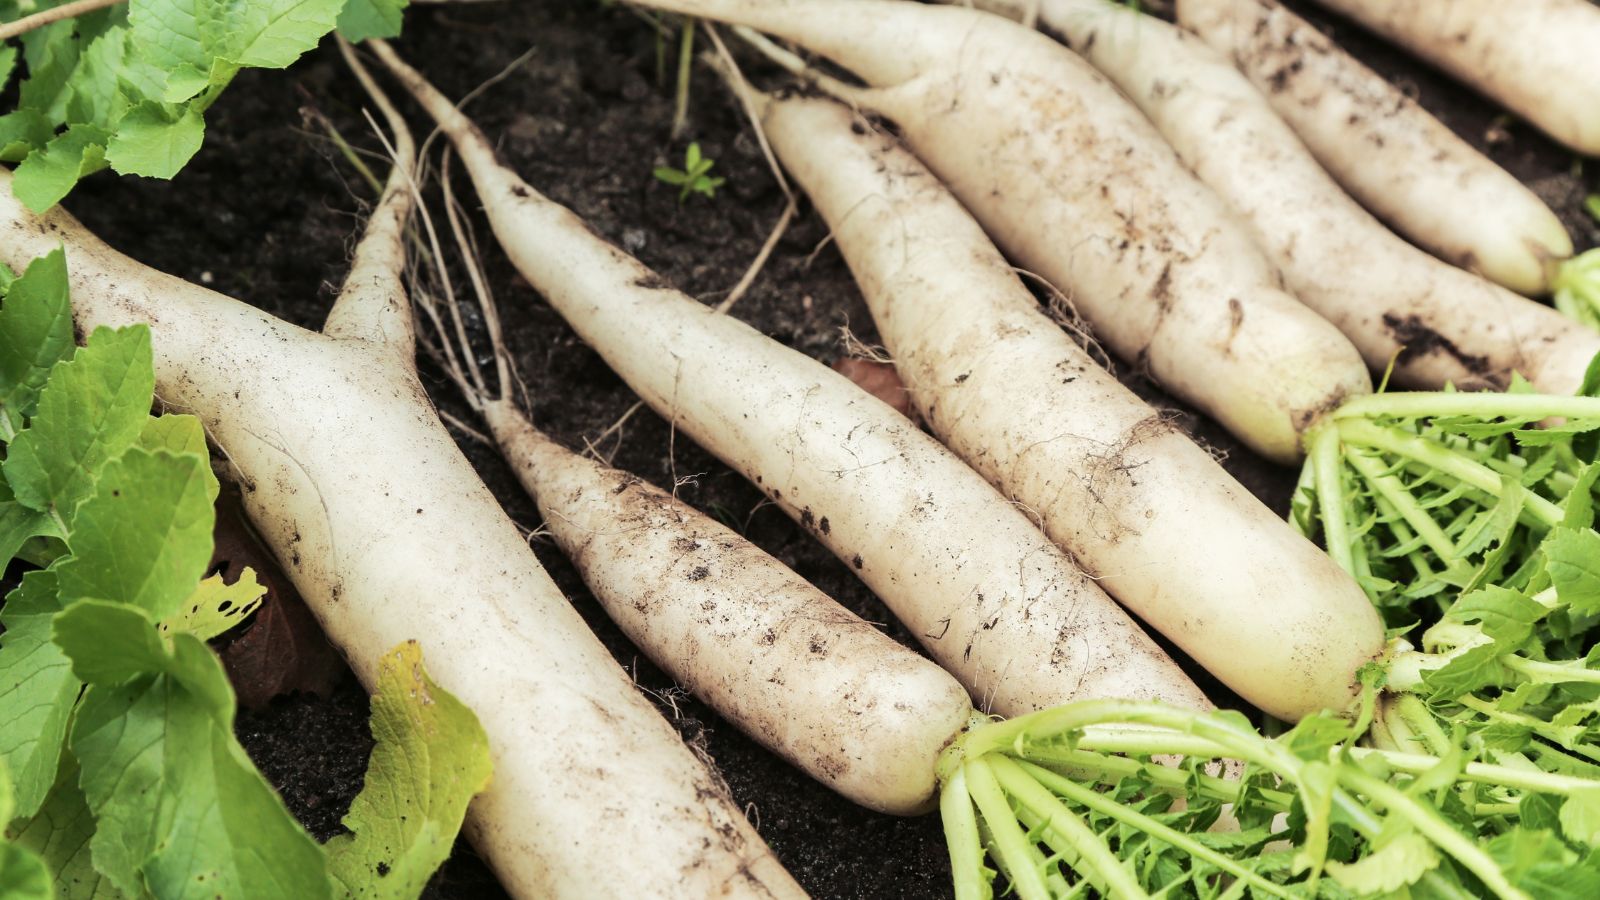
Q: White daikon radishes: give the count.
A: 8